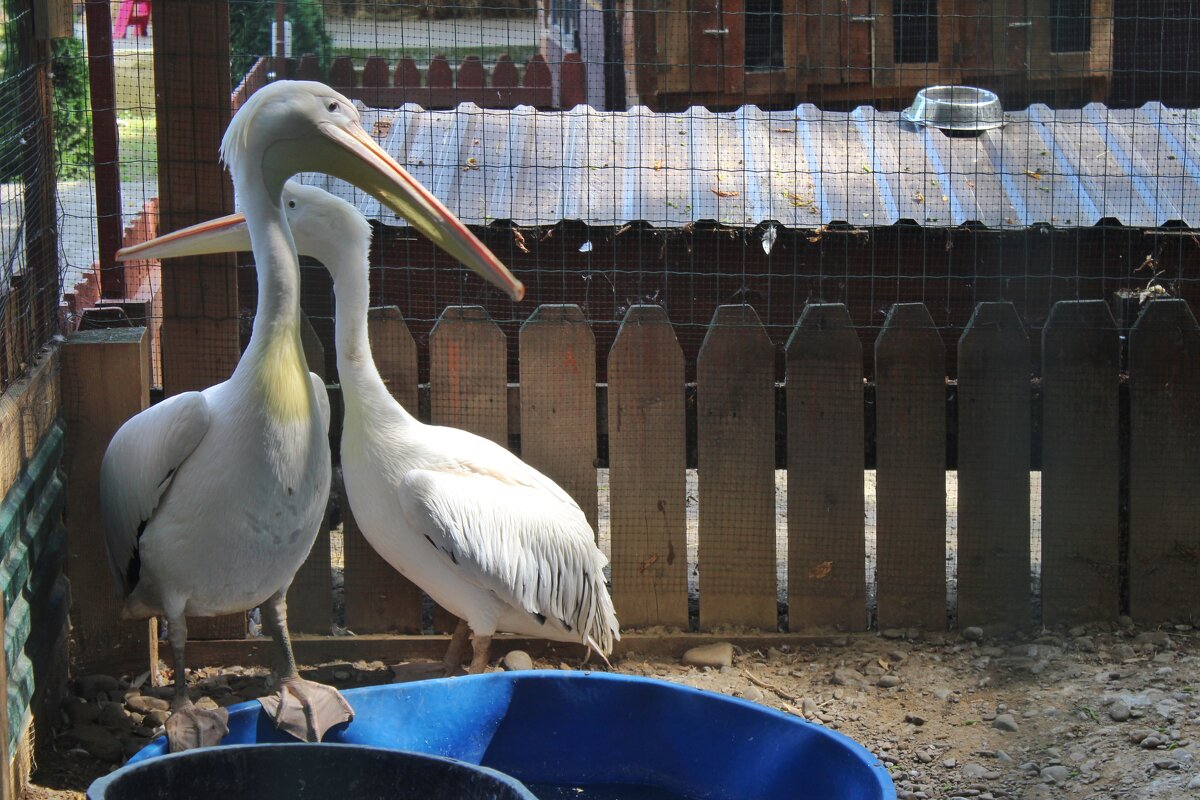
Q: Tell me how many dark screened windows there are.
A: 3